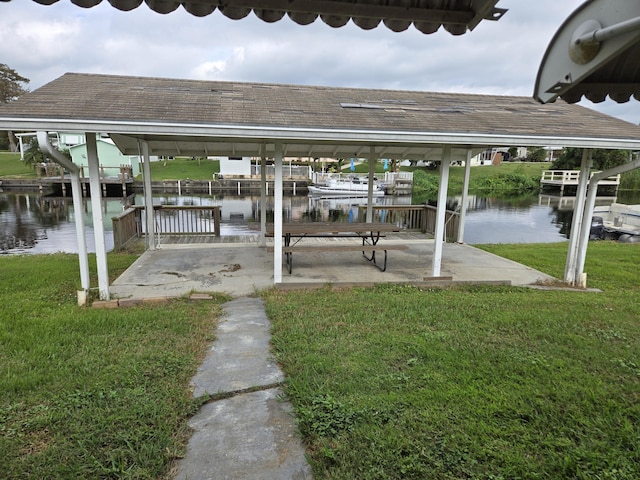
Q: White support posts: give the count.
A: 8